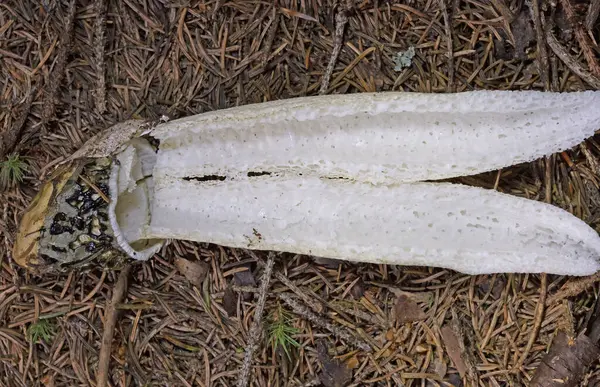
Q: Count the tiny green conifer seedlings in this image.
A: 3